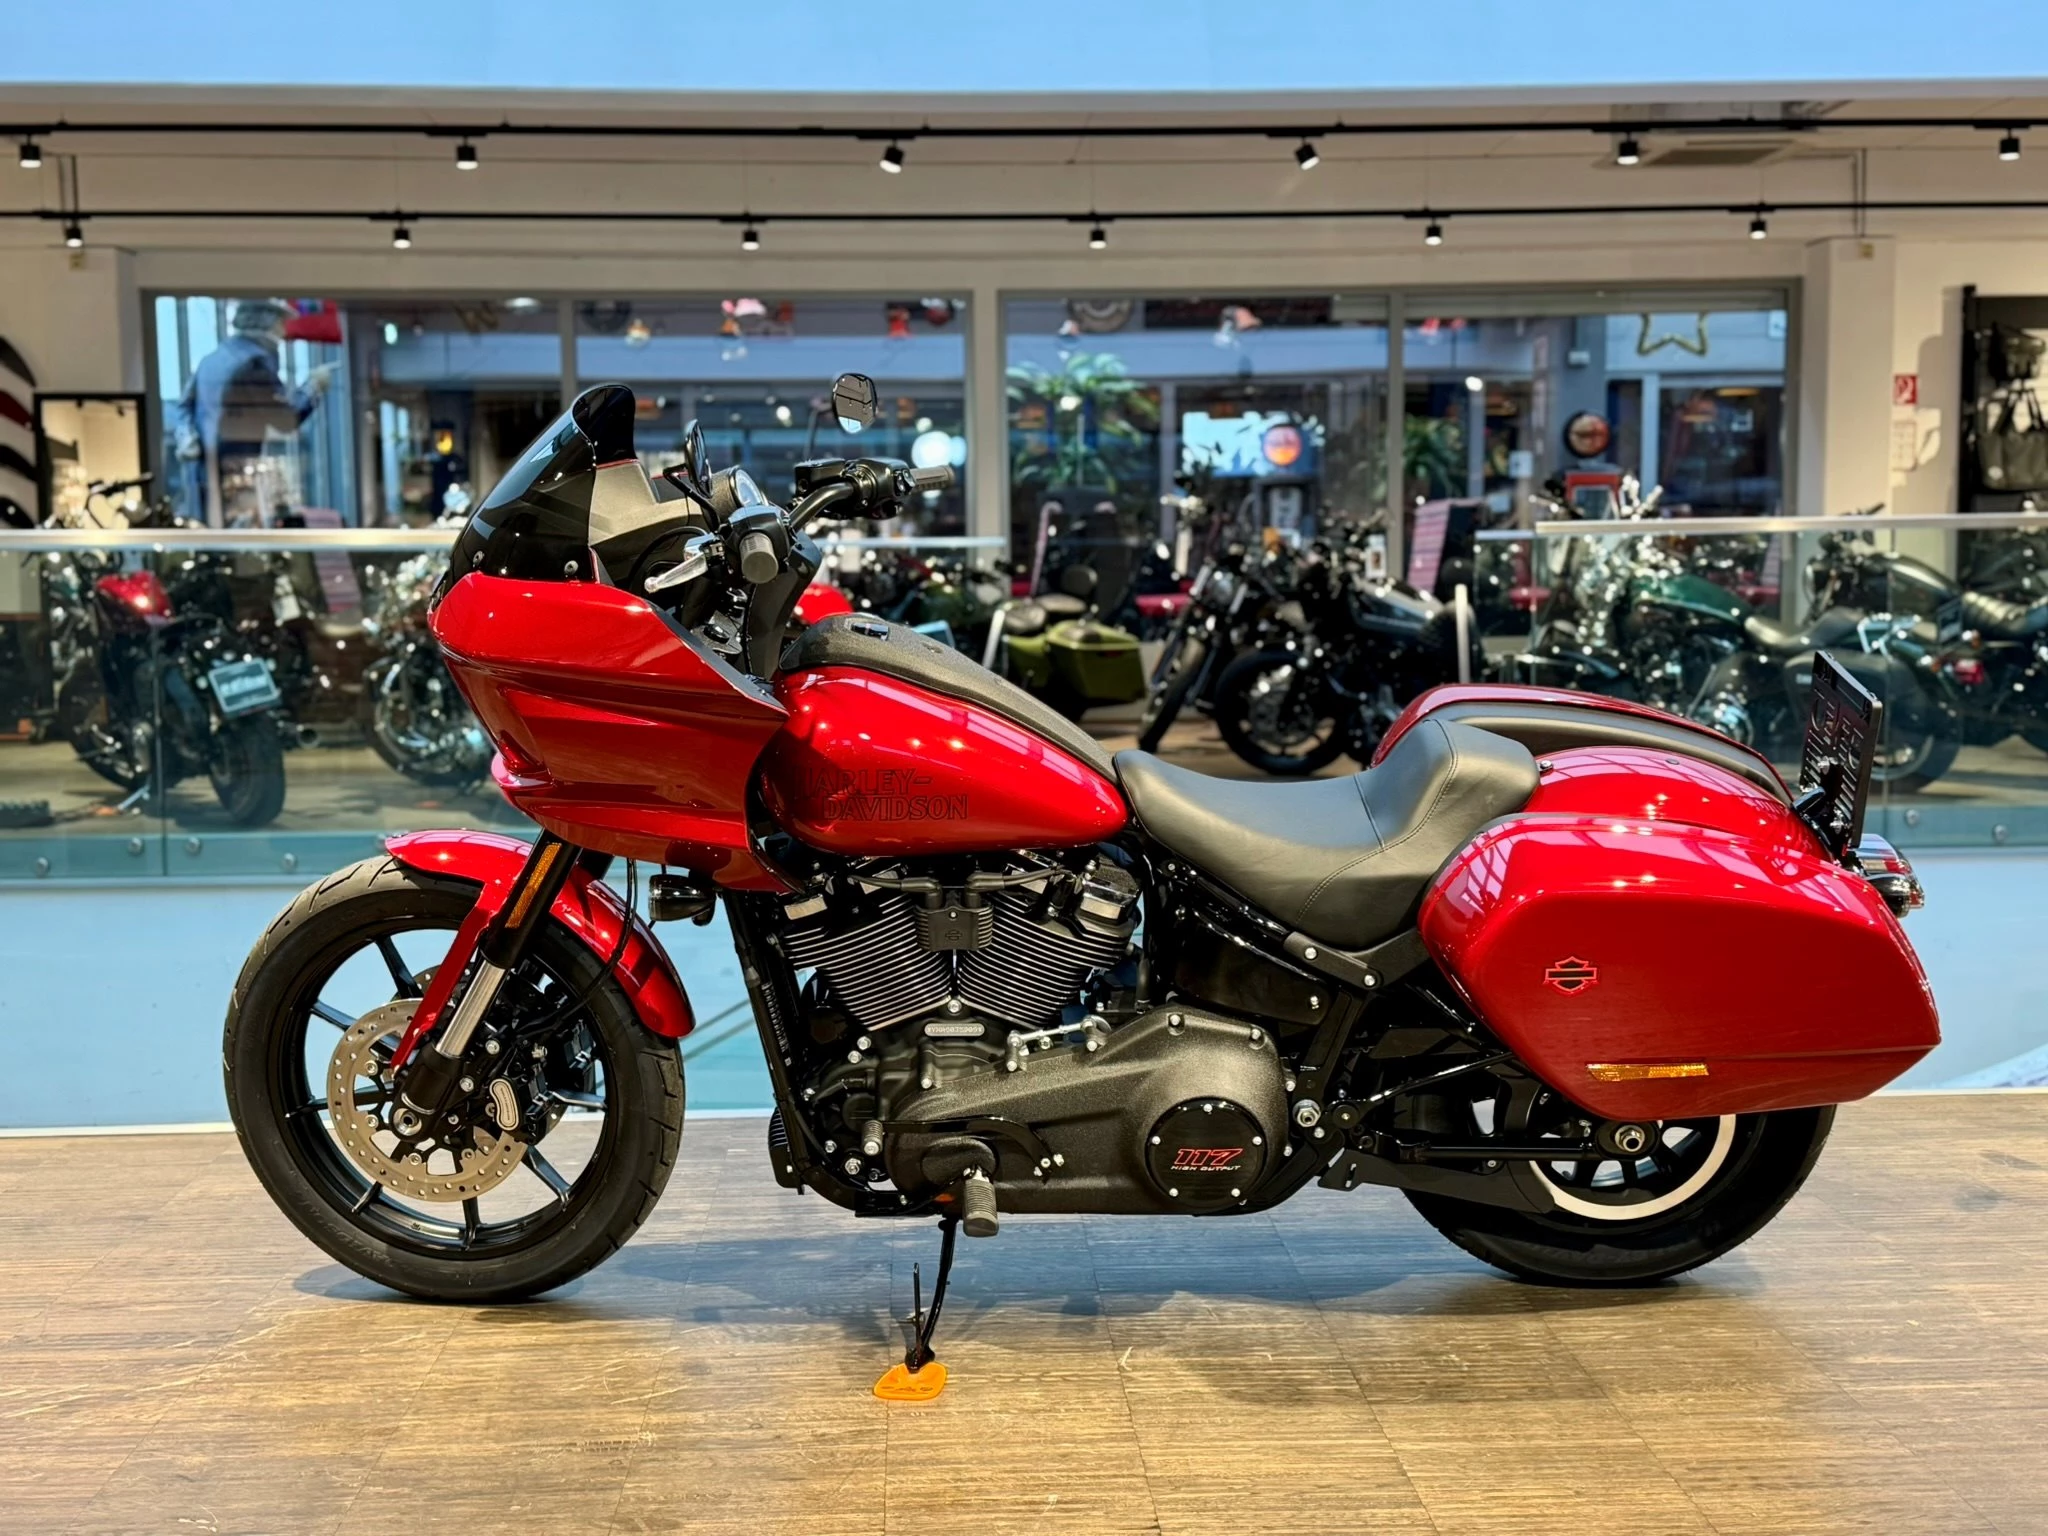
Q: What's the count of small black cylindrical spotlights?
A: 12